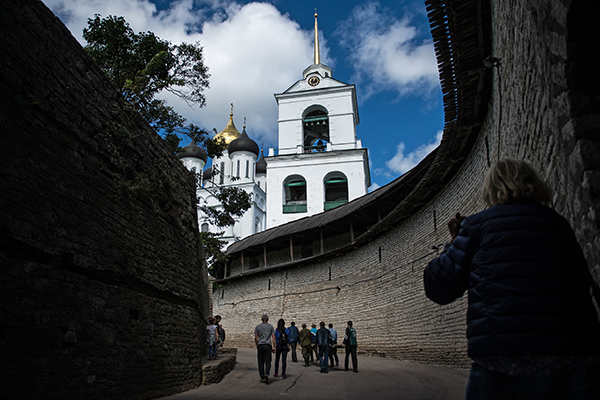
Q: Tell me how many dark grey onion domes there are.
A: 4